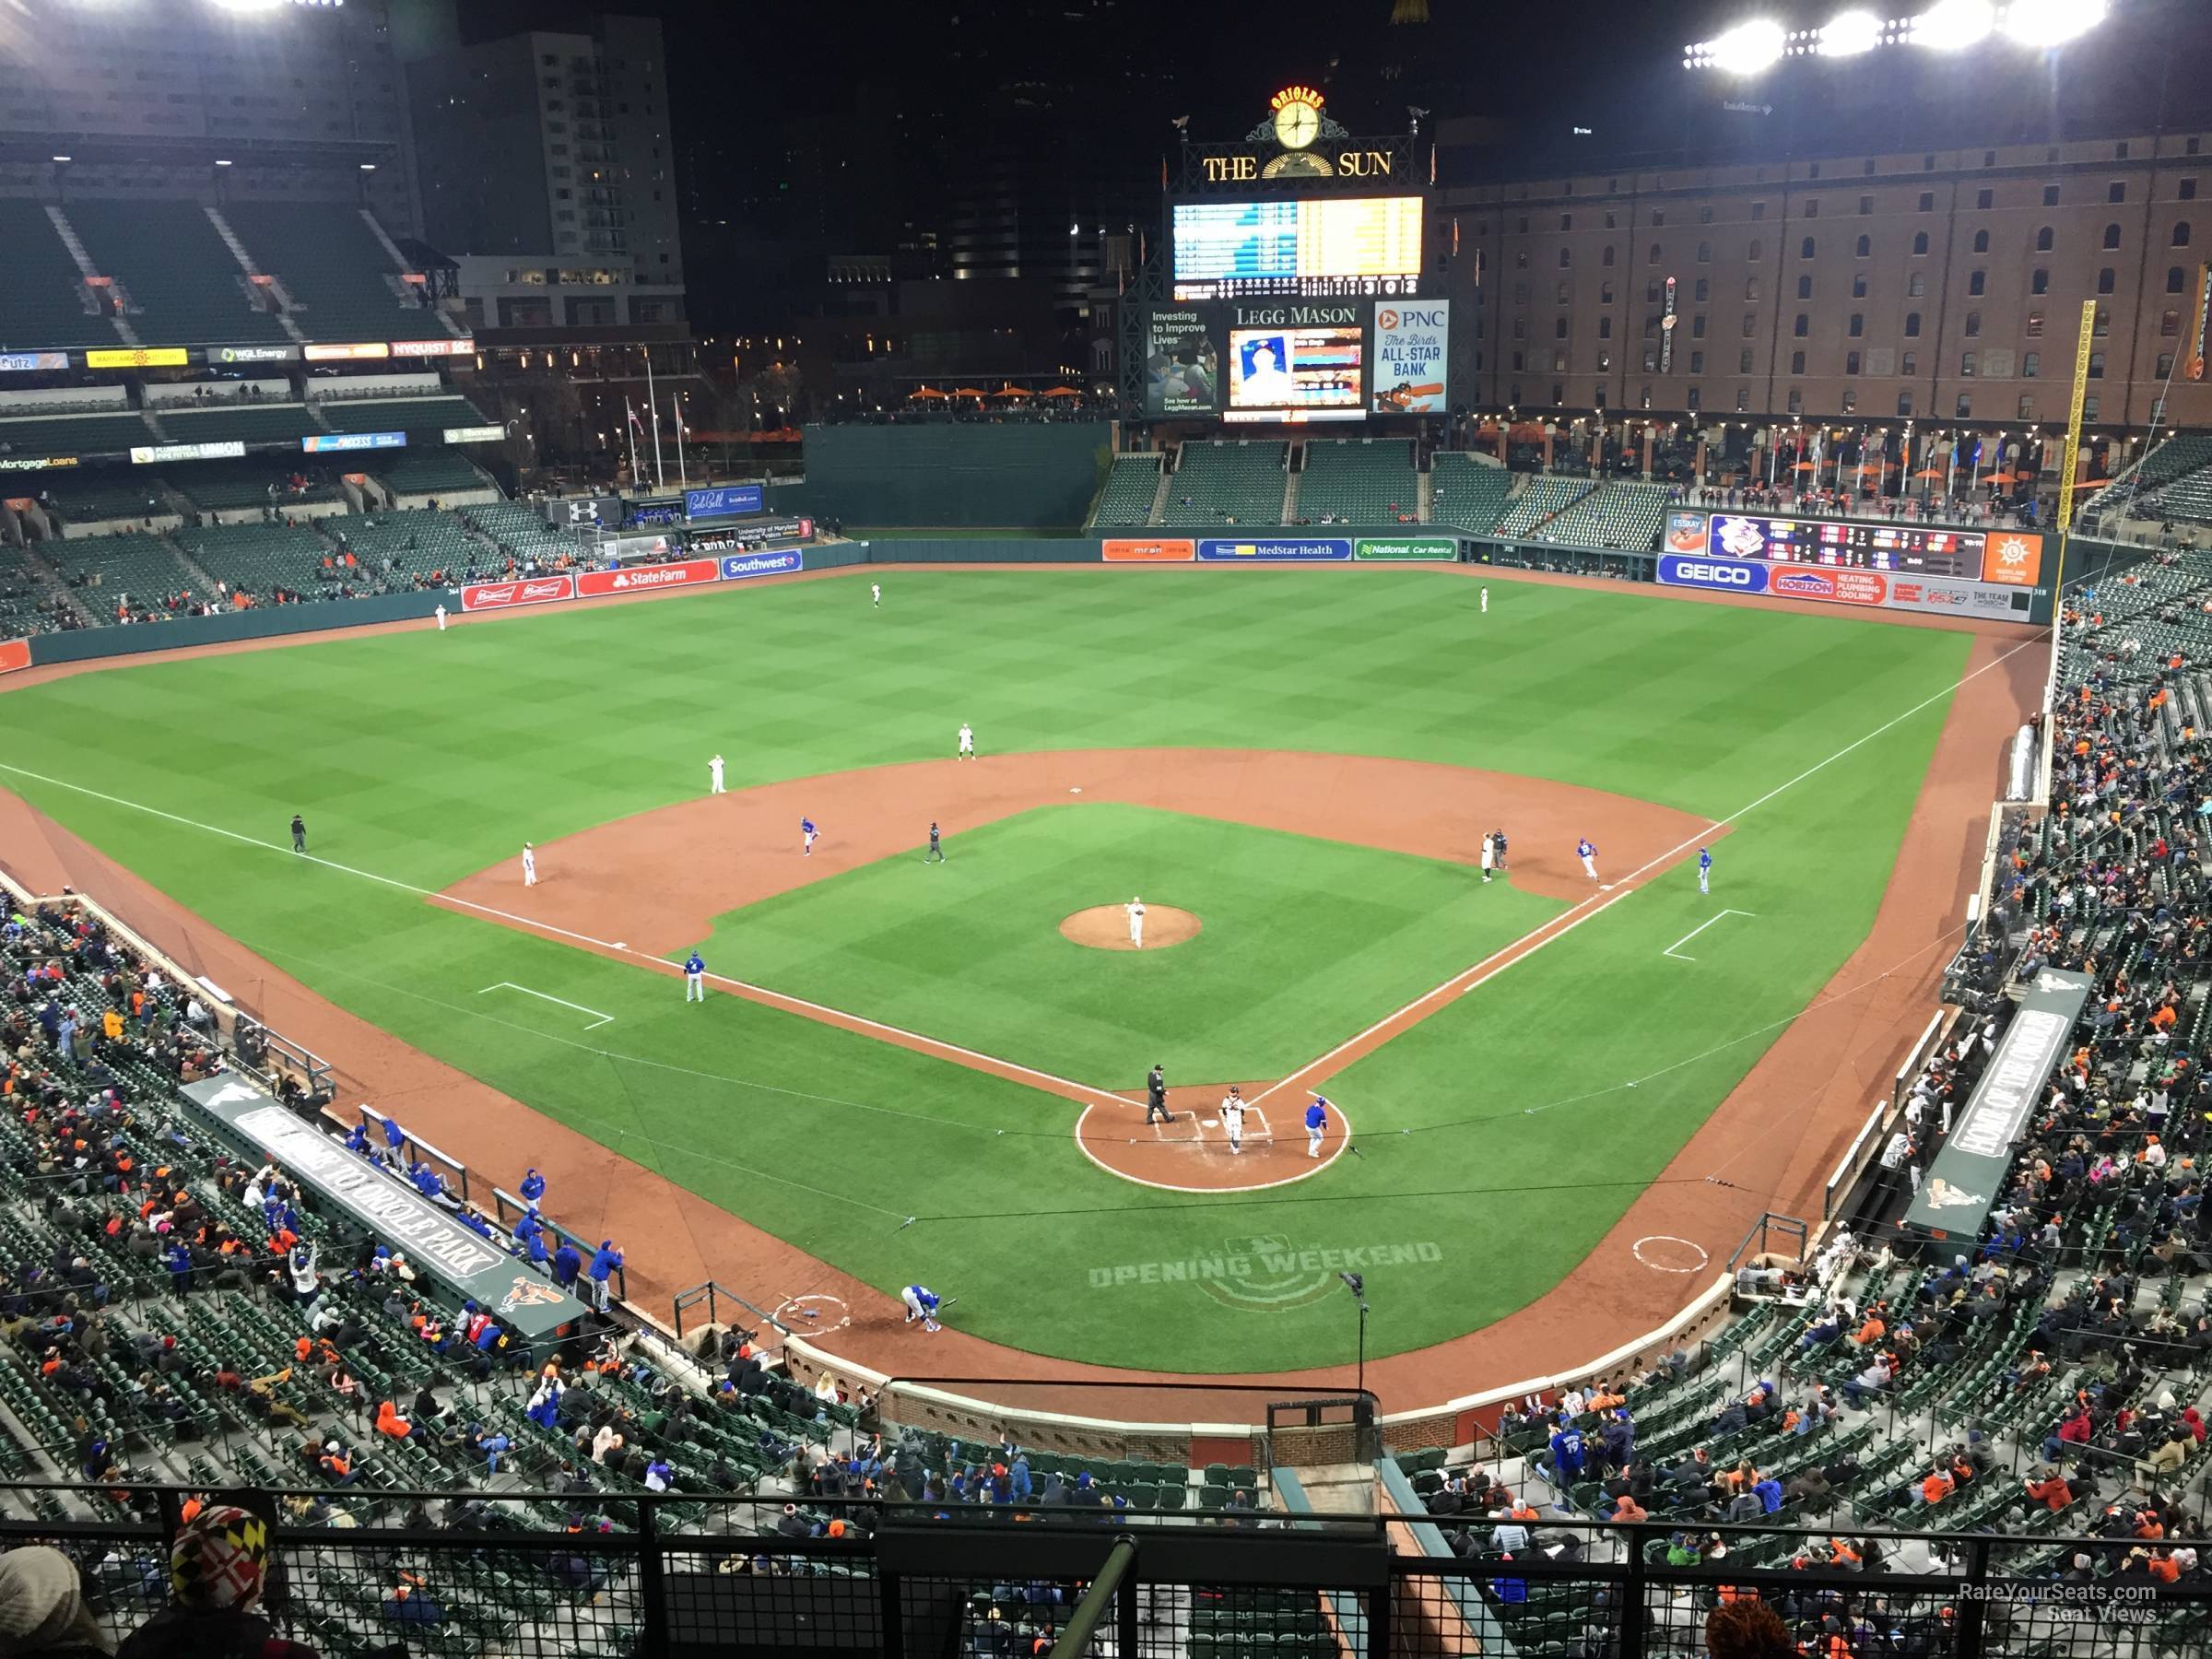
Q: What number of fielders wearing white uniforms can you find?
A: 9